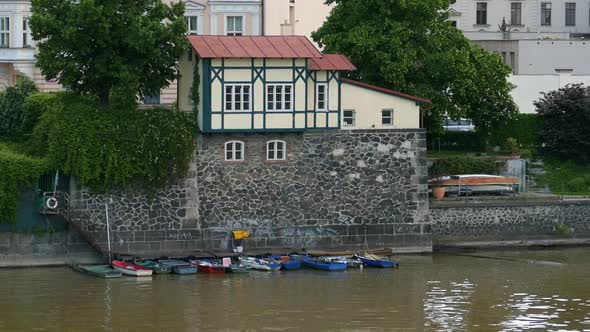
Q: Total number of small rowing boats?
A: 11